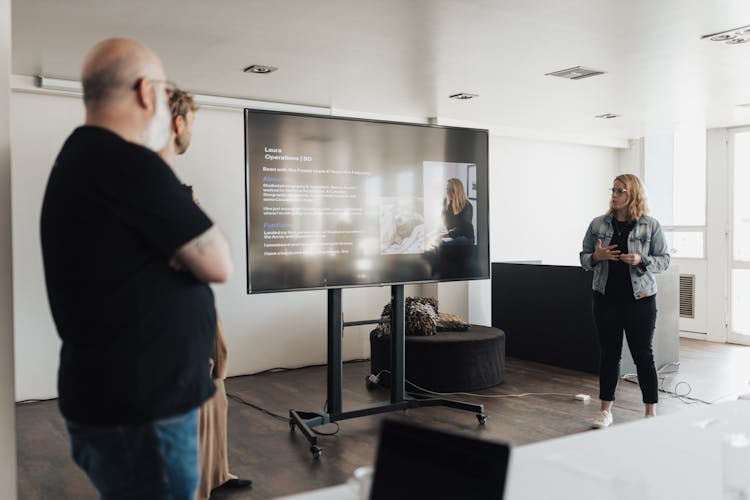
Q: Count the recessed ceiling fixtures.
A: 5